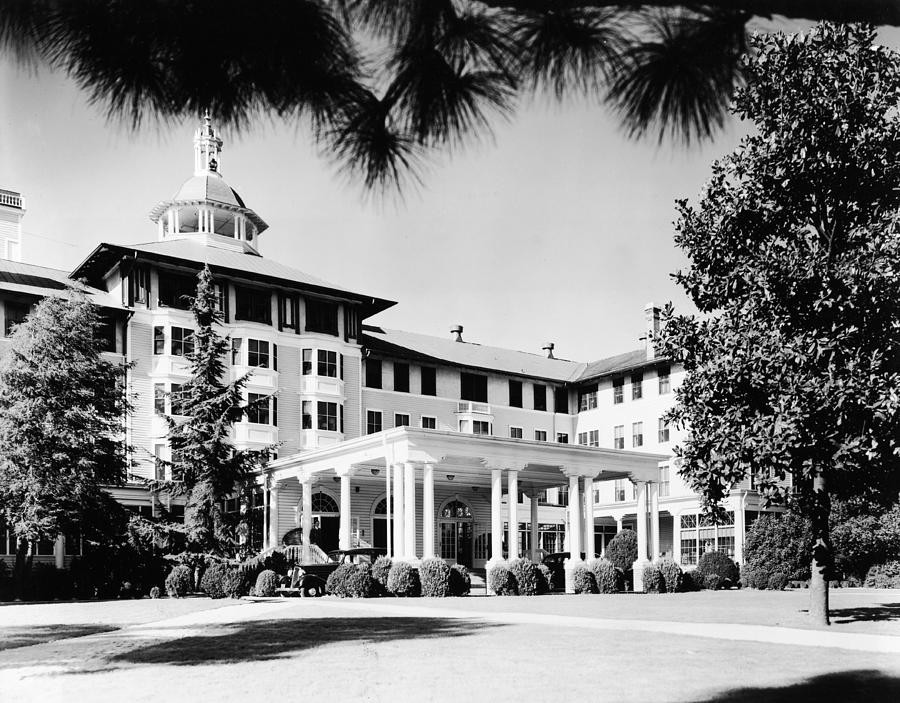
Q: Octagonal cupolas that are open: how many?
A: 1